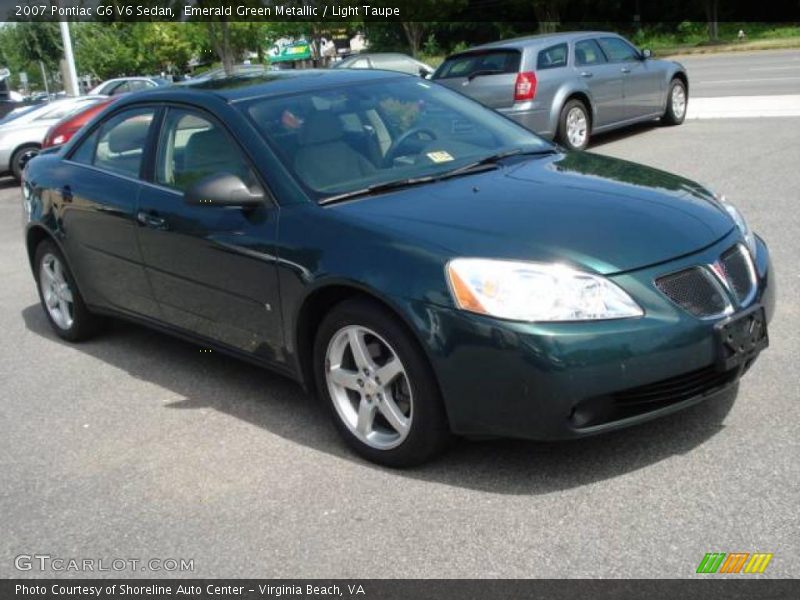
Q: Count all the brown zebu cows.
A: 0